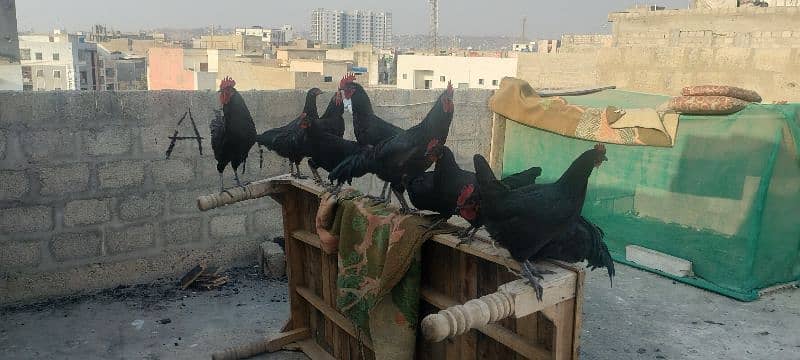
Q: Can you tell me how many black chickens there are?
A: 9